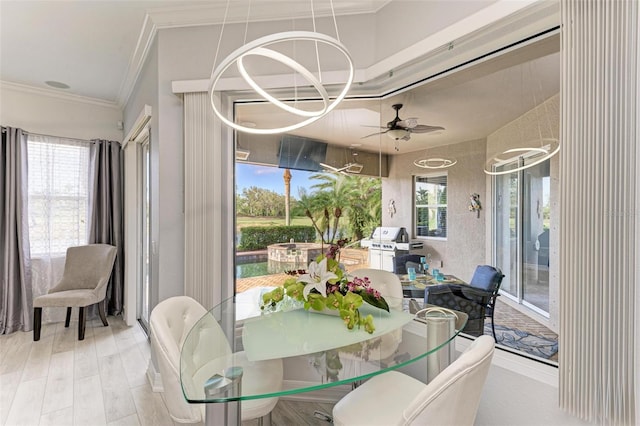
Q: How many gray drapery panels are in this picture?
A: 2